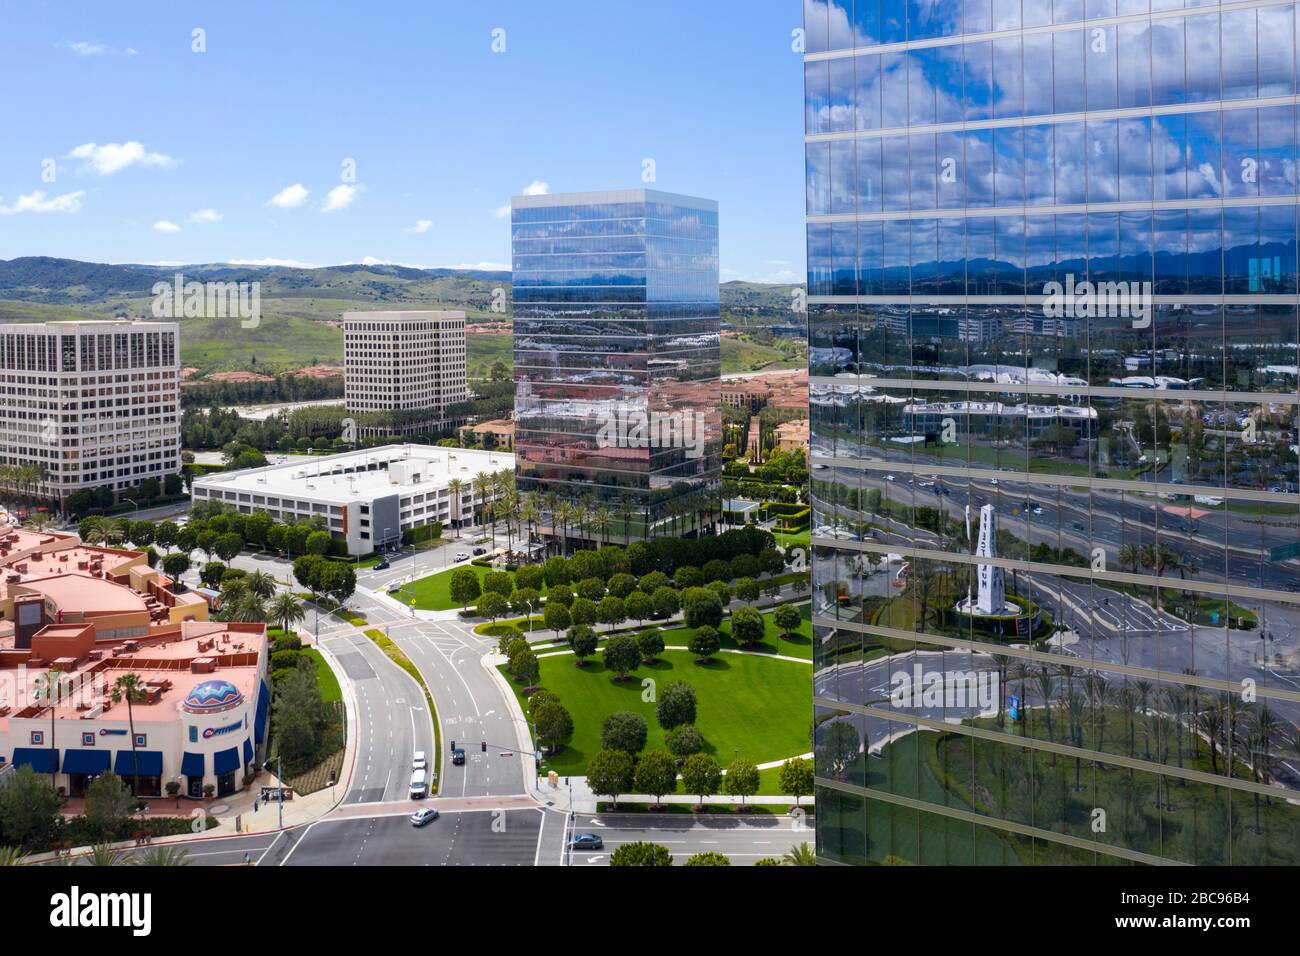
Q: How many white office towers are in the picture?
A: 2